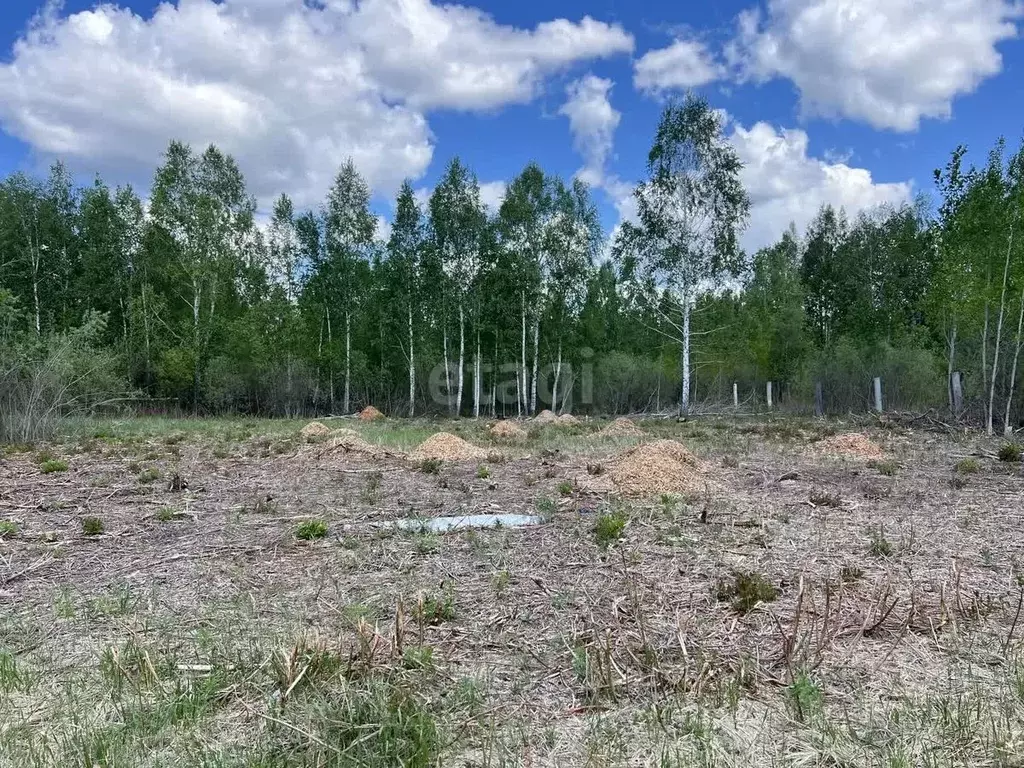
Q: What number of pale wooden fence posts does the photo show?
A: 5